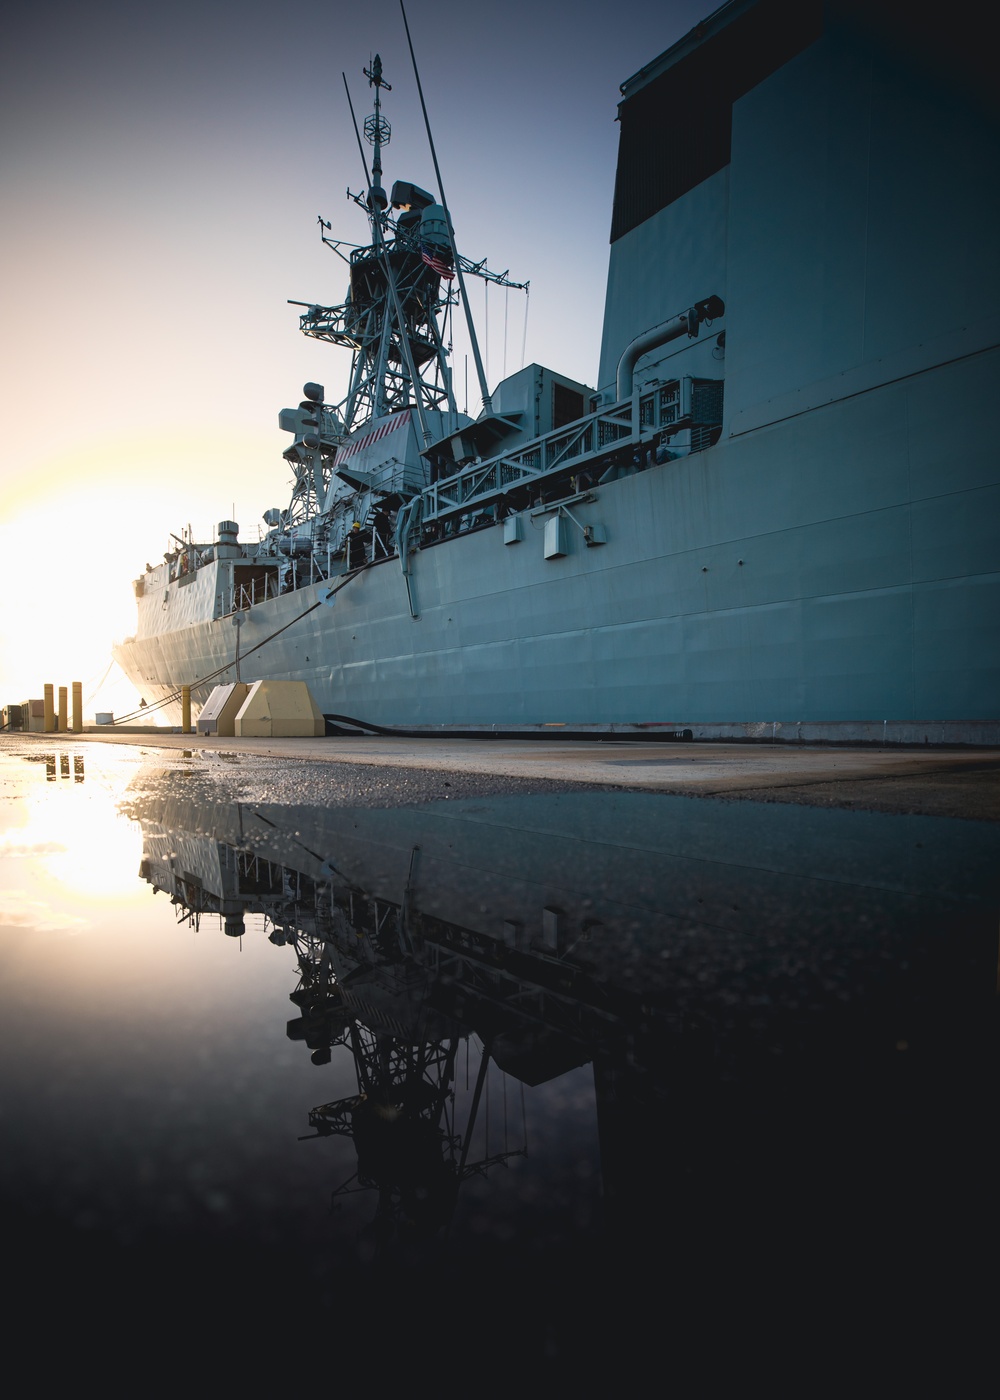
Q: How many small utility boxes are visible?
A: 3